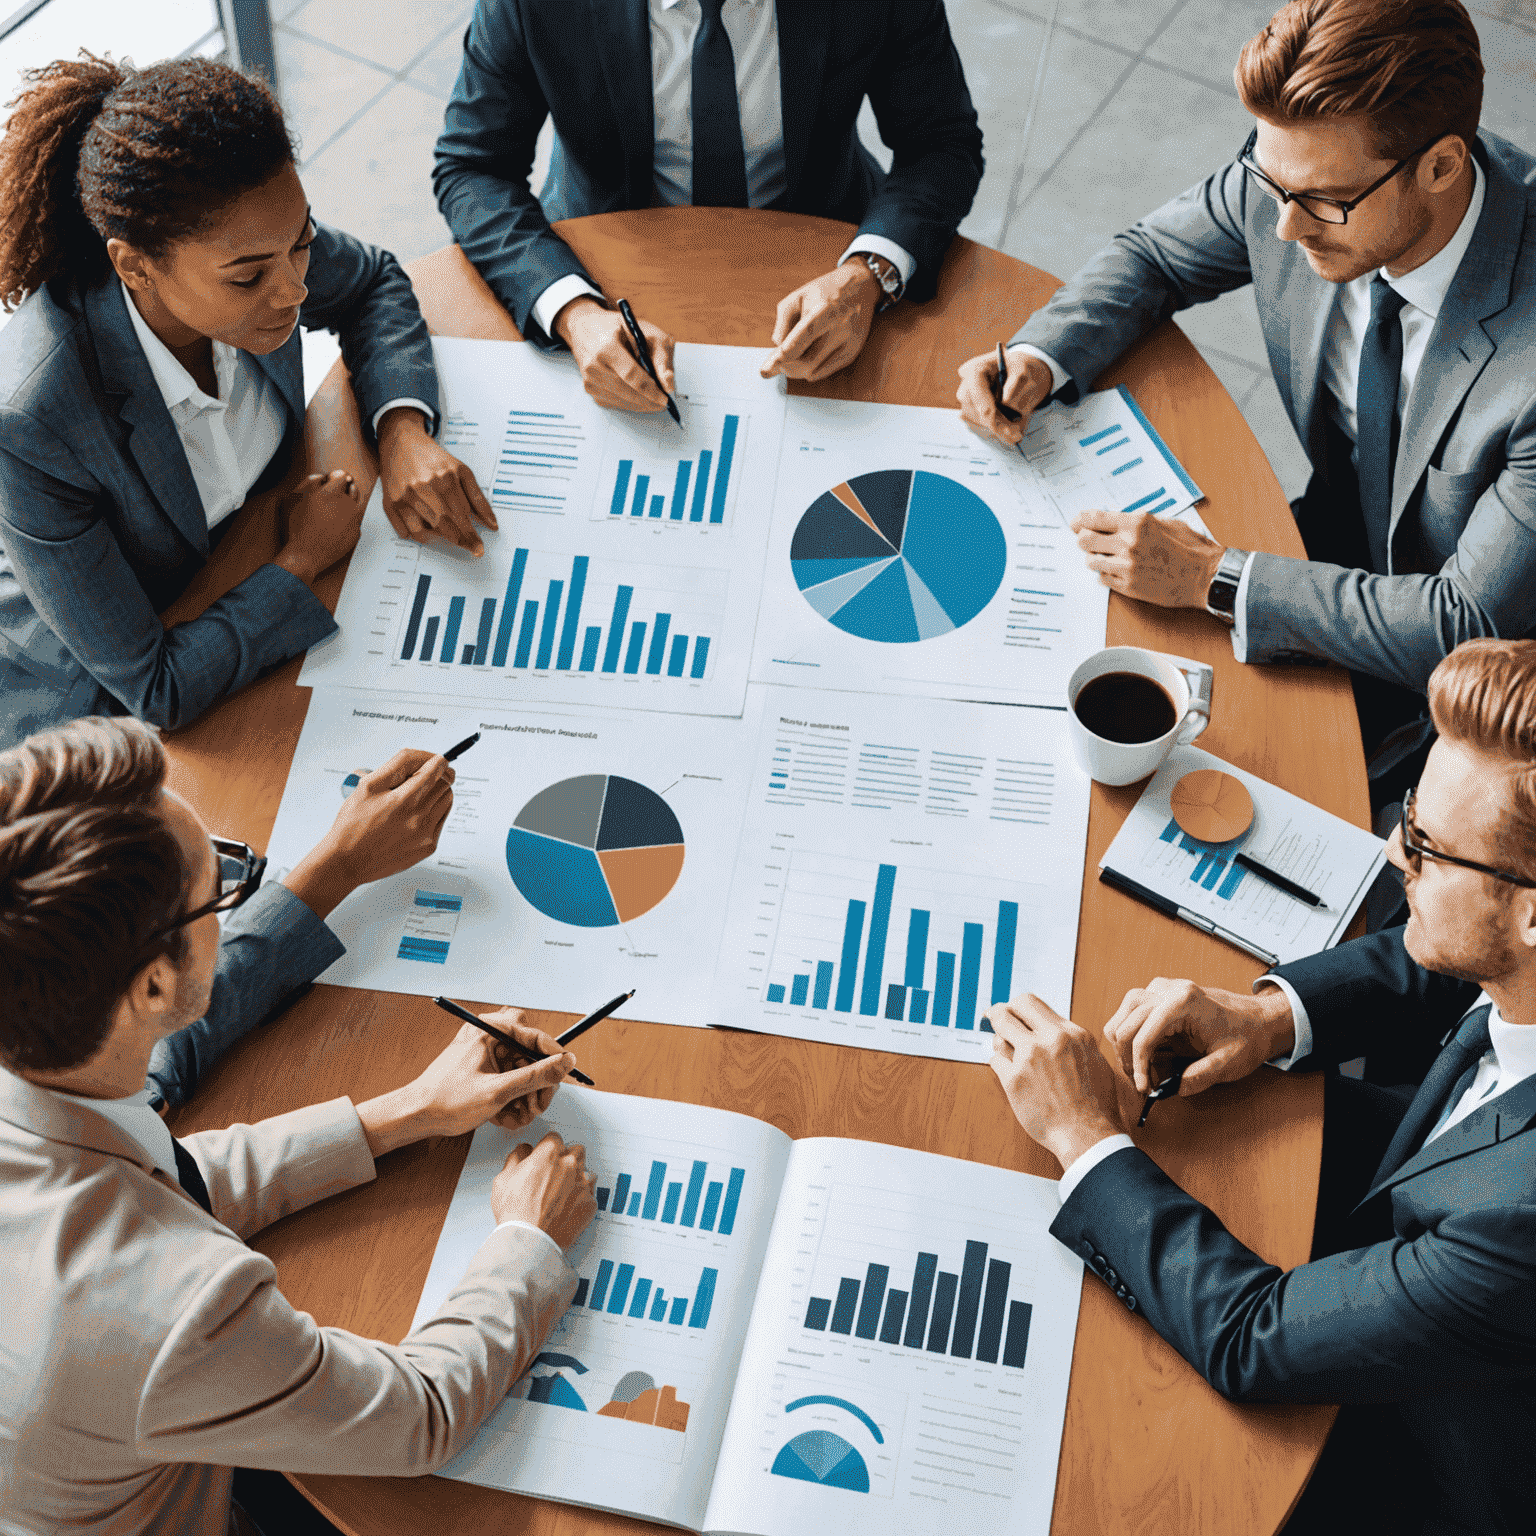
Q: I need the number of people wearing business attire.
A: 5